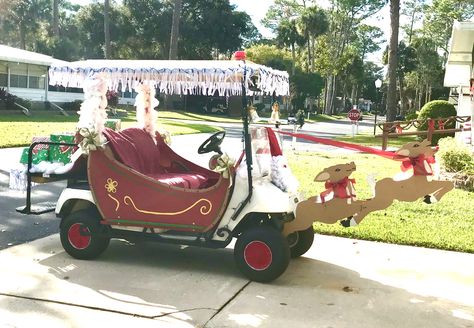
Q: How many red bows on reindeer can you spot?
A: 2